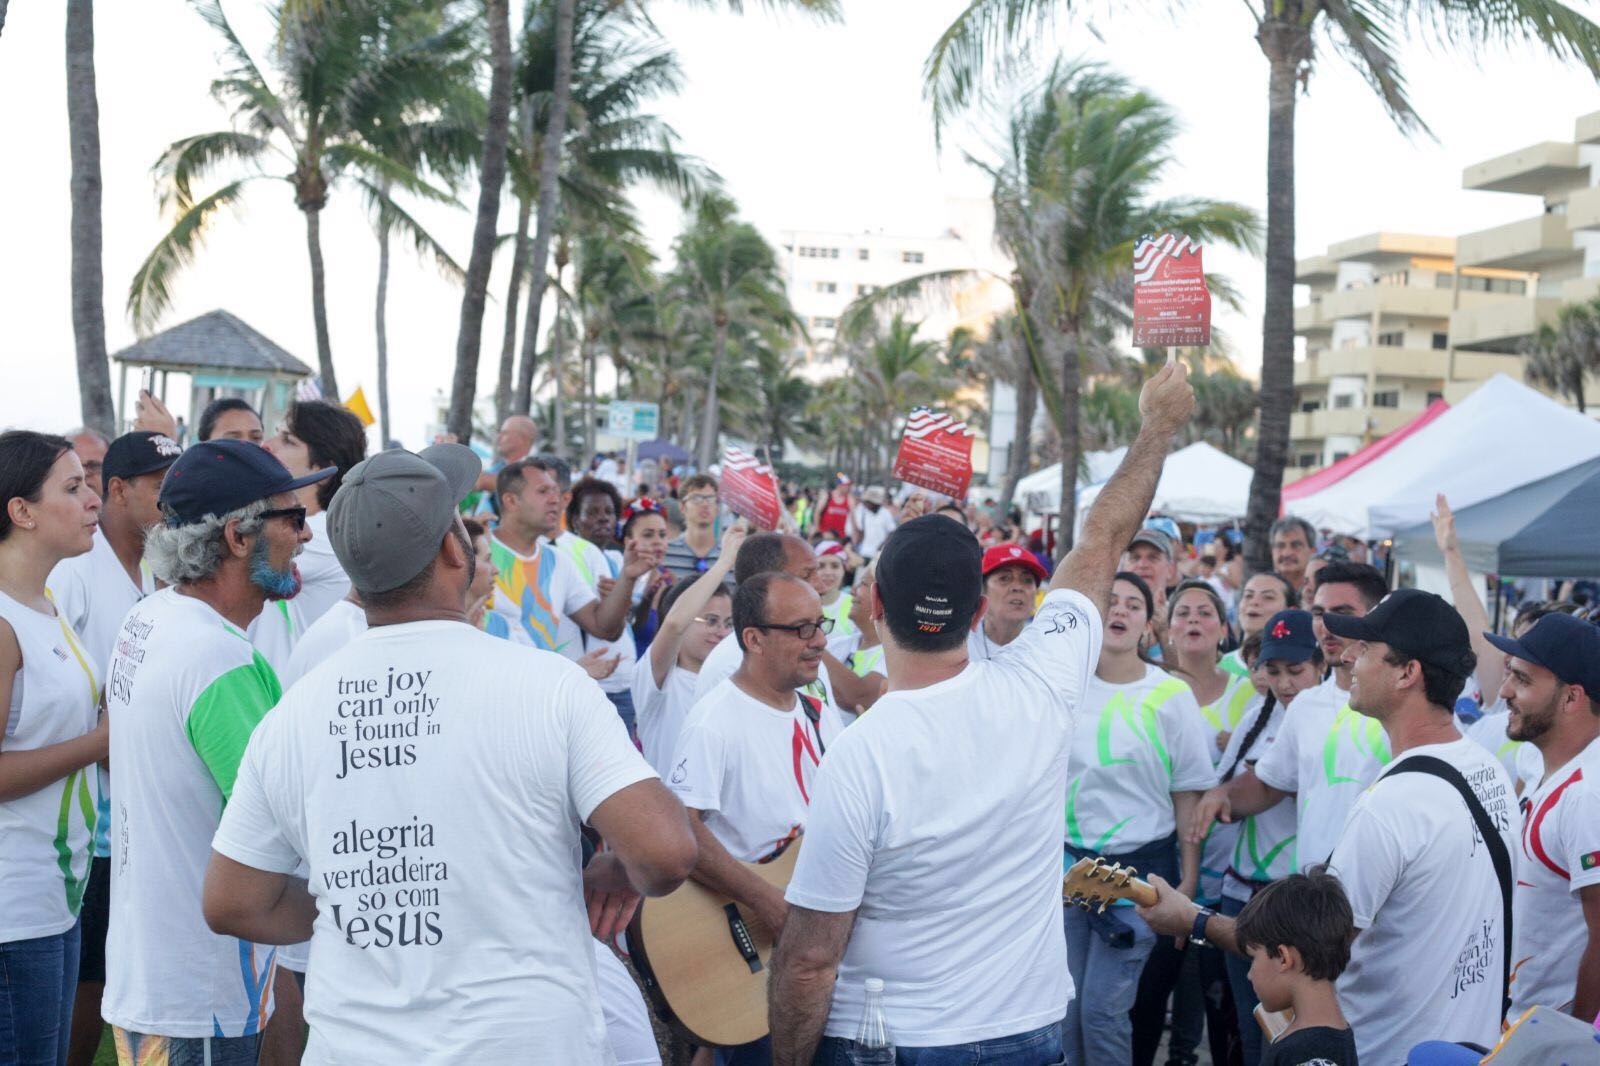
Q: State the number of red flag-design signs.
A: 3